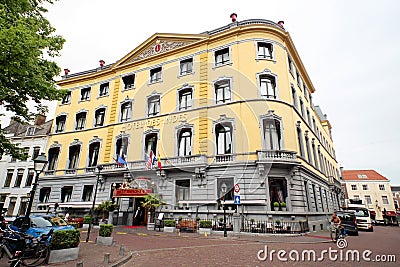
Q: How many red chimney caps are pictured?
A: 4